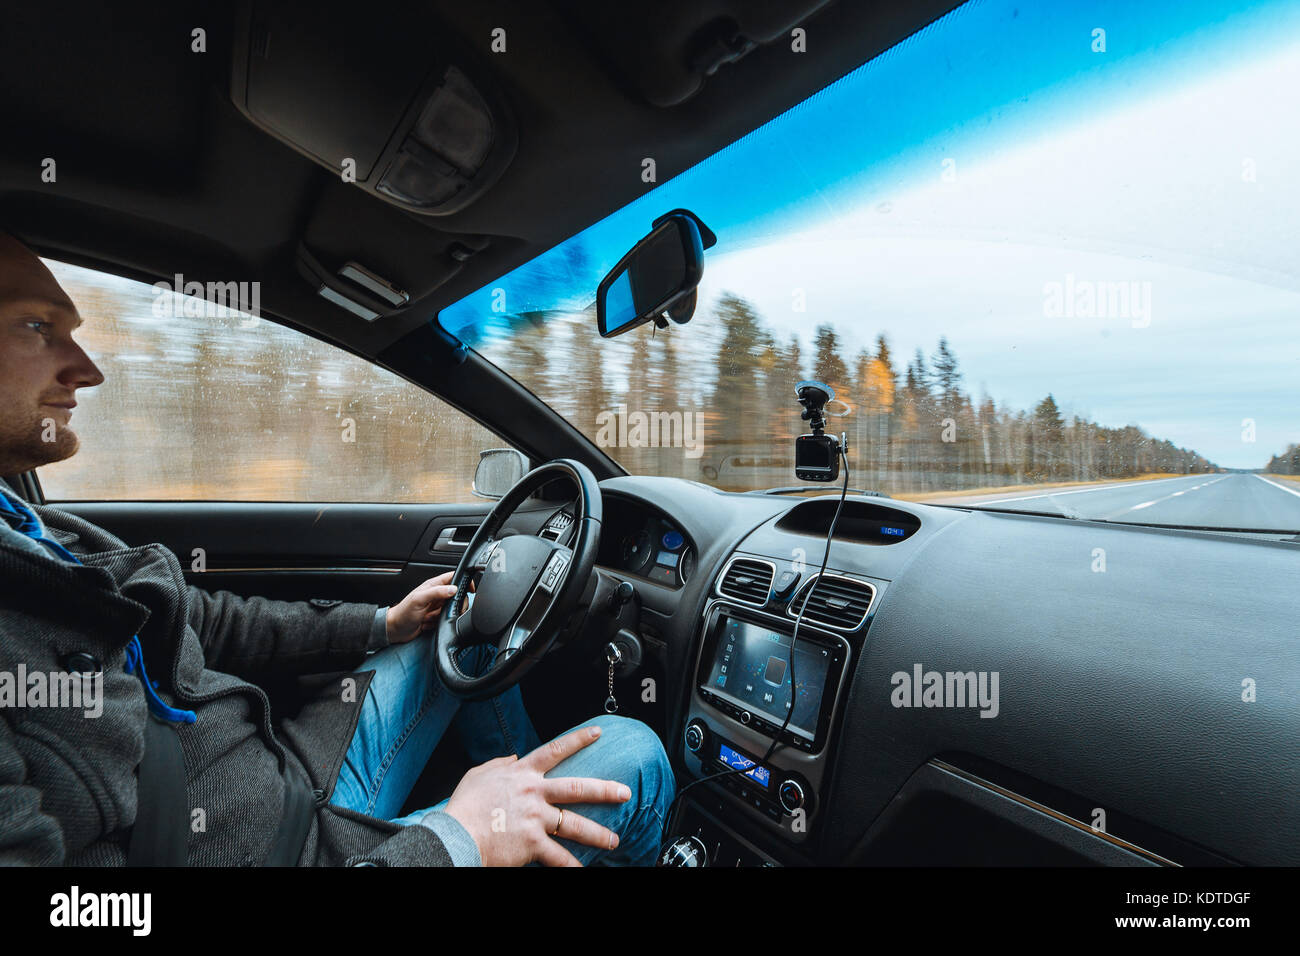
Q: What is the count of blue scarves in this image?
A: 1